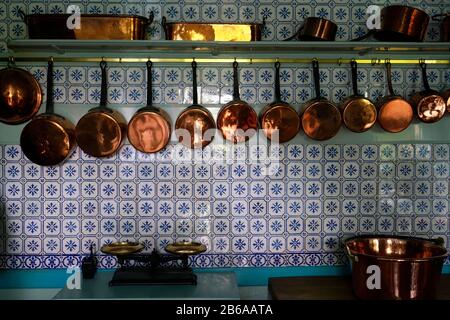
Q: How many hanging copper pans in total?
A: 12